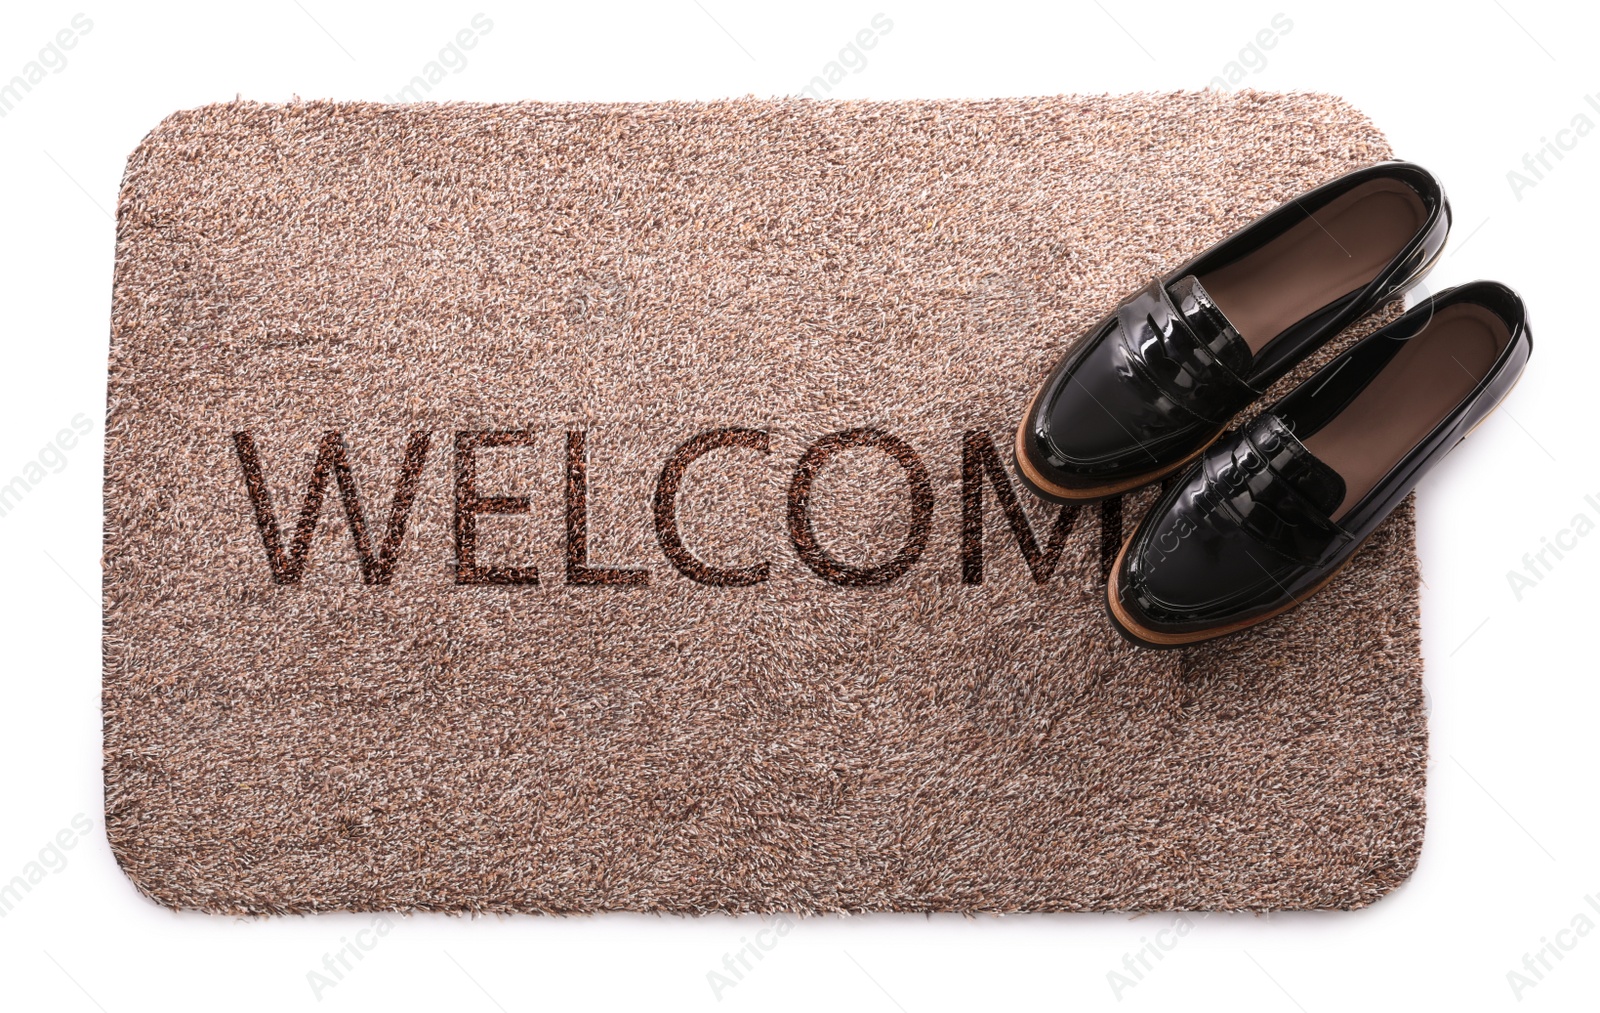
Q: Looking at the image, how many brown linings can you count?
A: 2